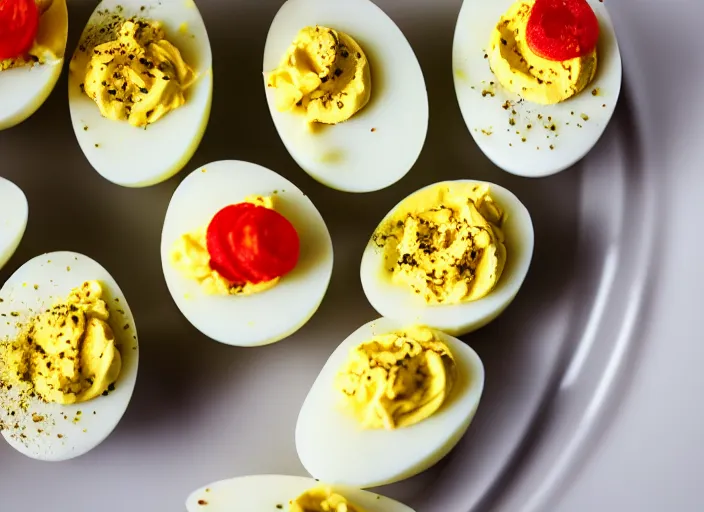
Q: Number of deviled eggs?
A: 10